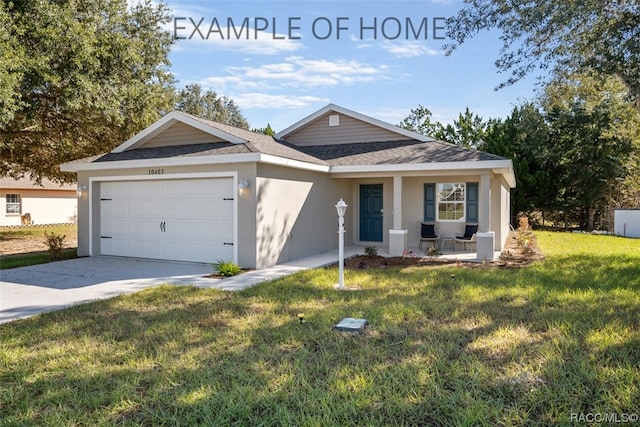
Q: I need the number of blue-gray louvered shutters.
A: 2